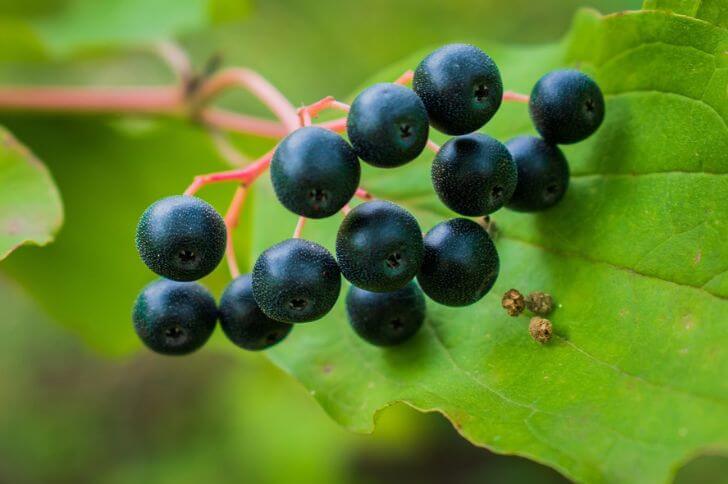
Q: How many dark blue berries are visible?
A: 13